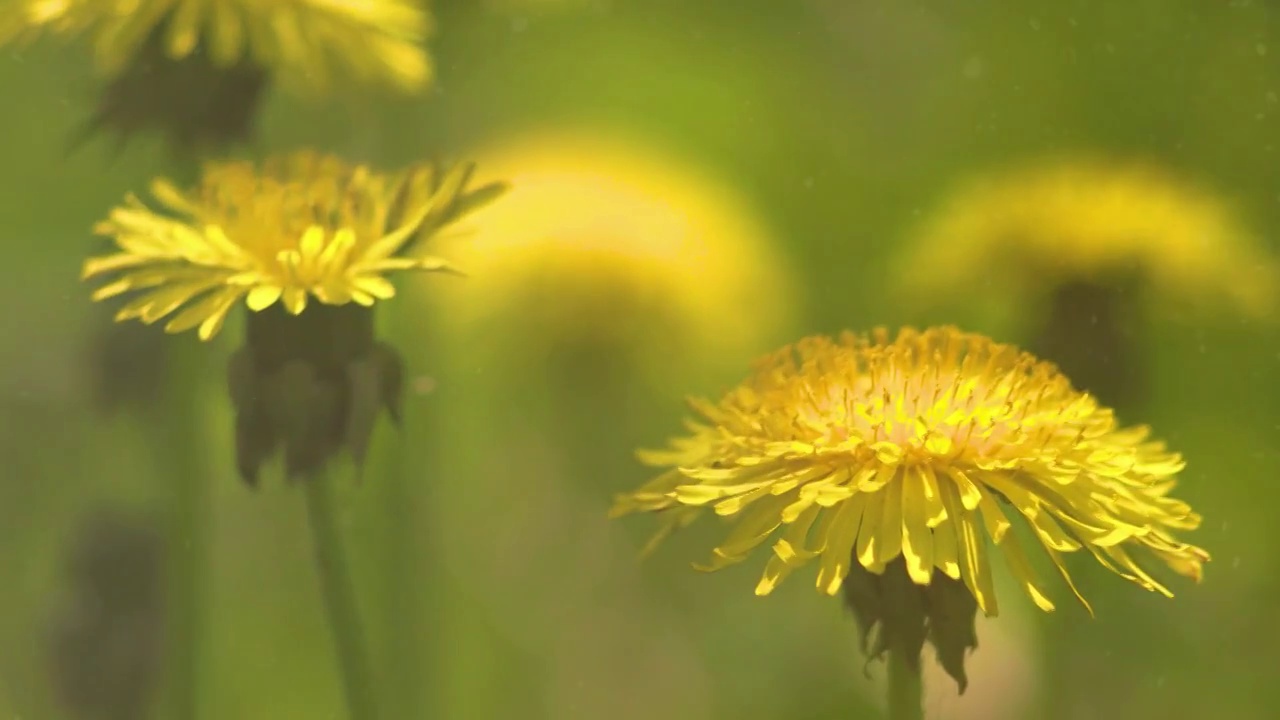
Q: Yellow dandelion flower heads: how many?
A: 5